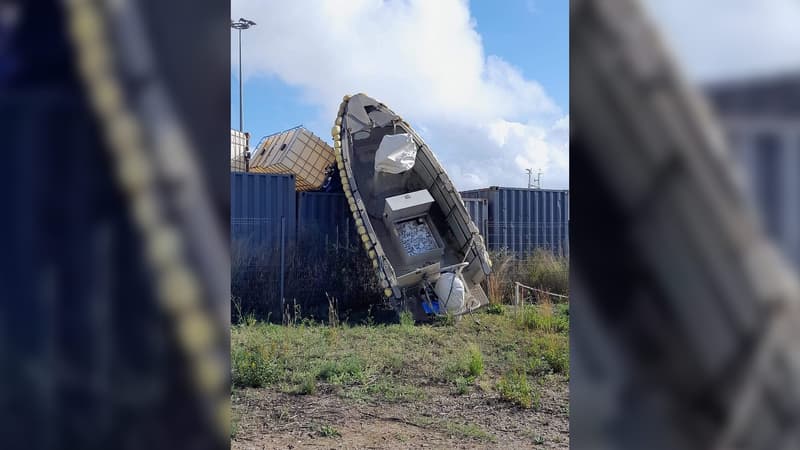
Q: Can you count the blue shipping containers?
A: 4